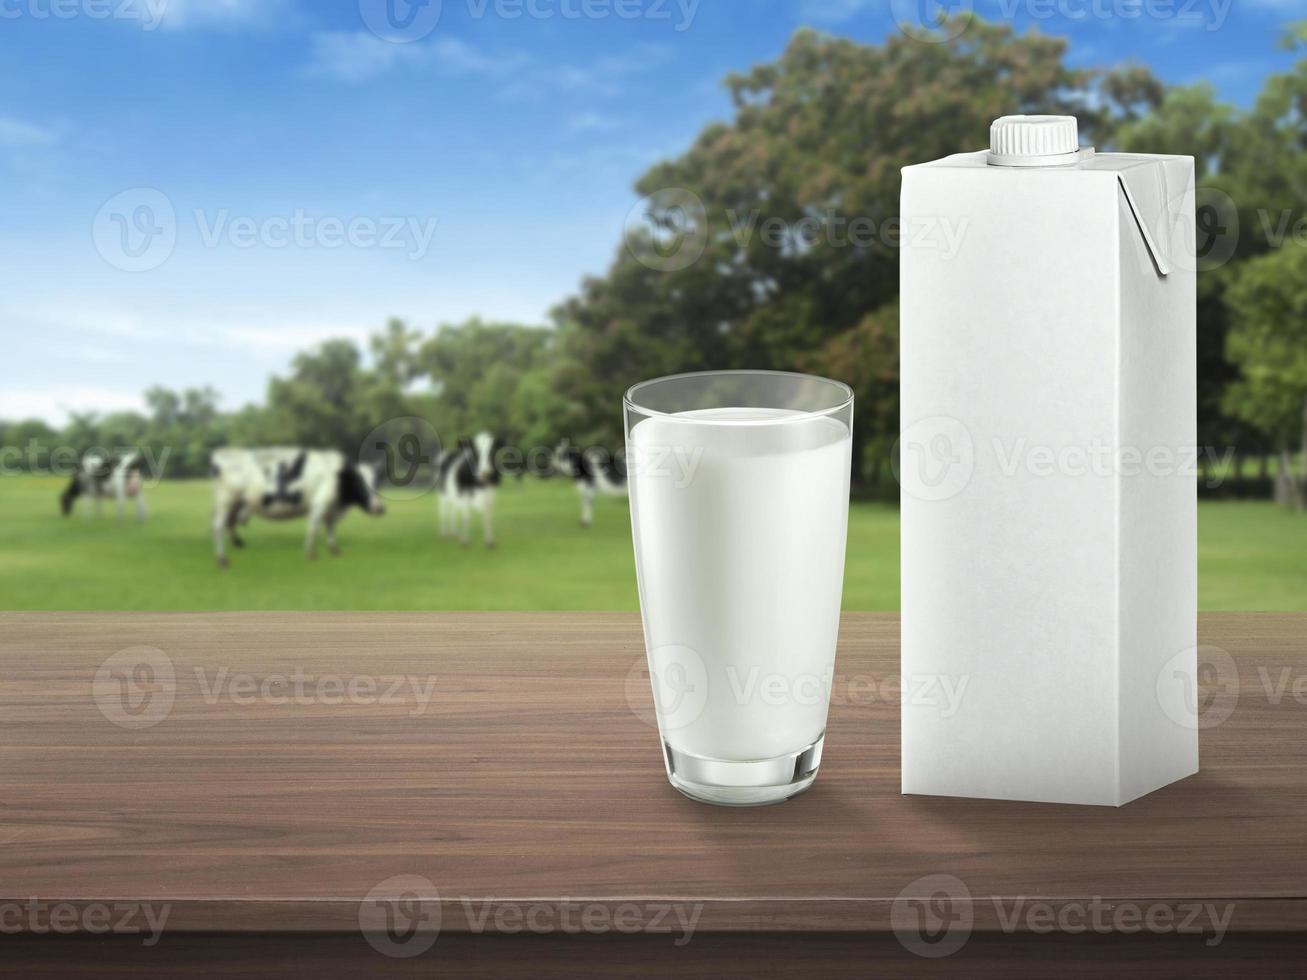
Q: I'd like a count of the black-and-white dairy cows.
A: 4